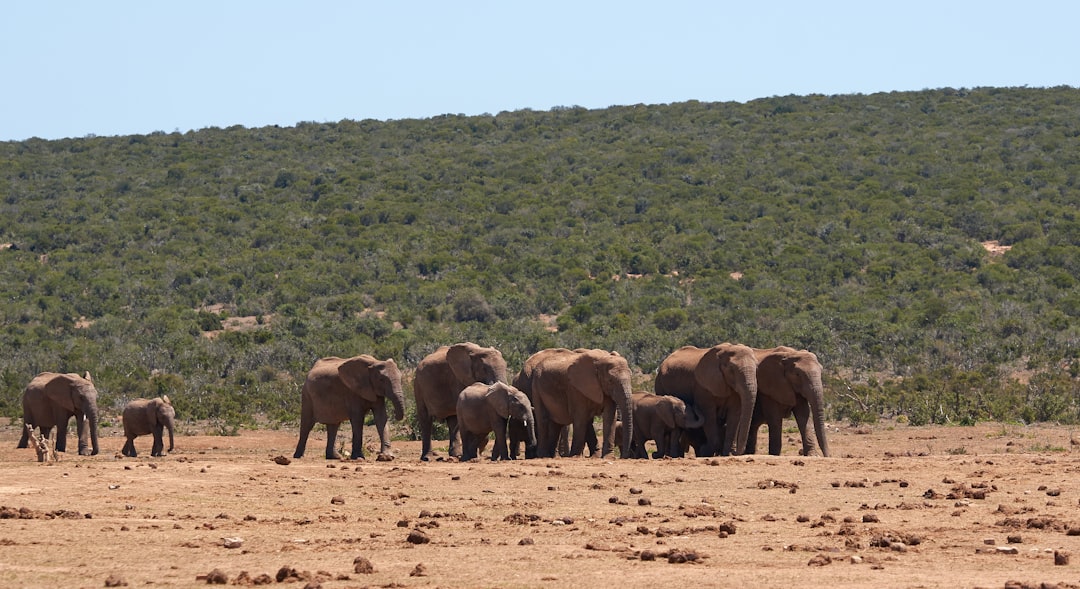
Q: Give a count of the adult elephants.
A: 7